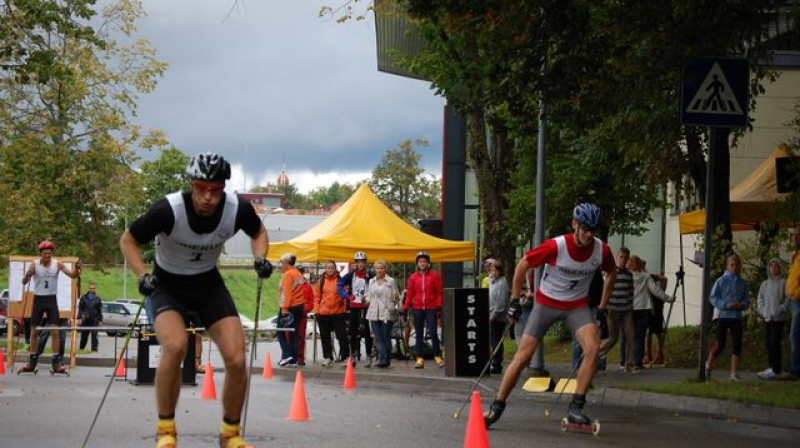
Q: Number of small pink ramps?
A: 0